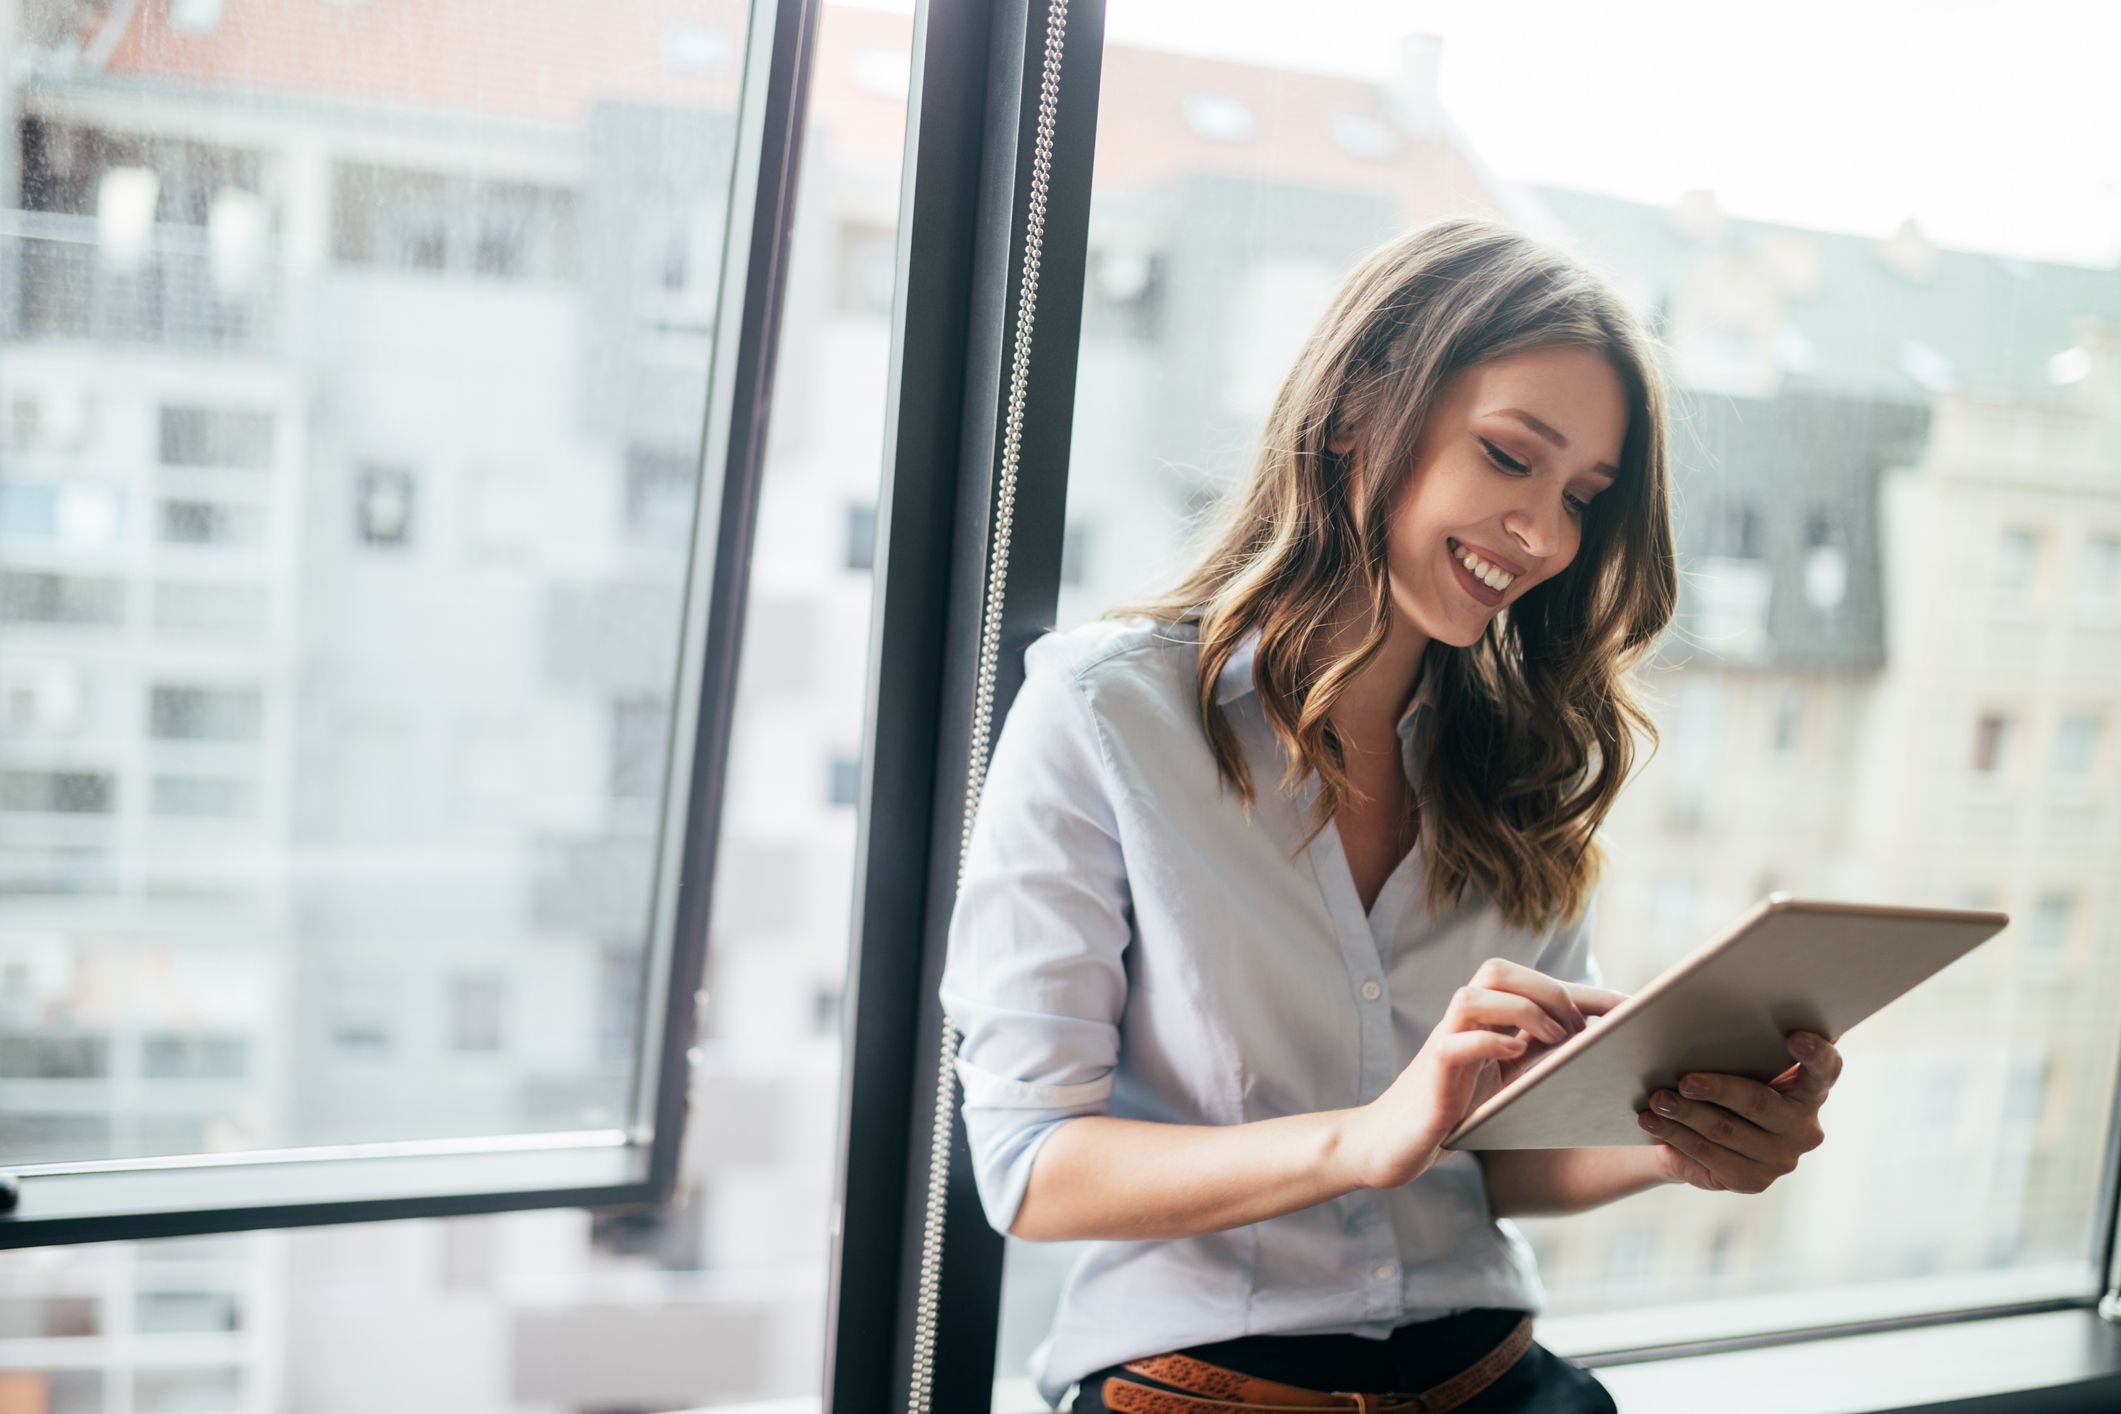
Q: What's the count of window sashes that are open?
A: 1